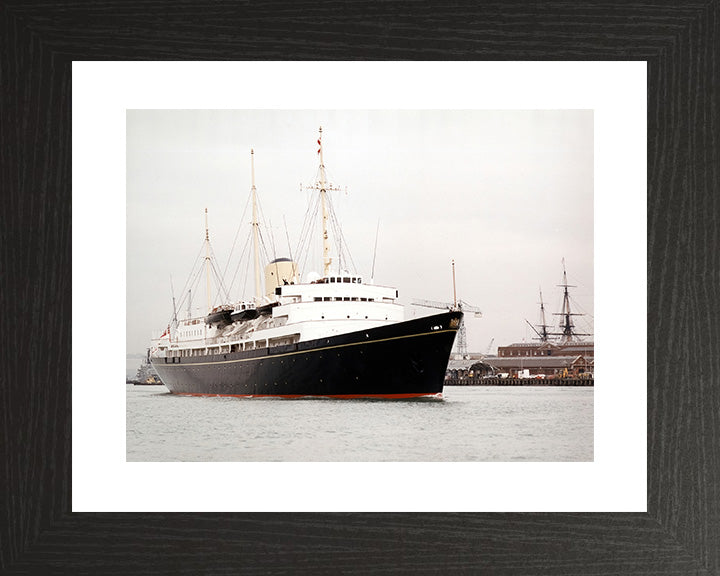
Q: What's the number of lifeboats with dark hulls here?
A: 3